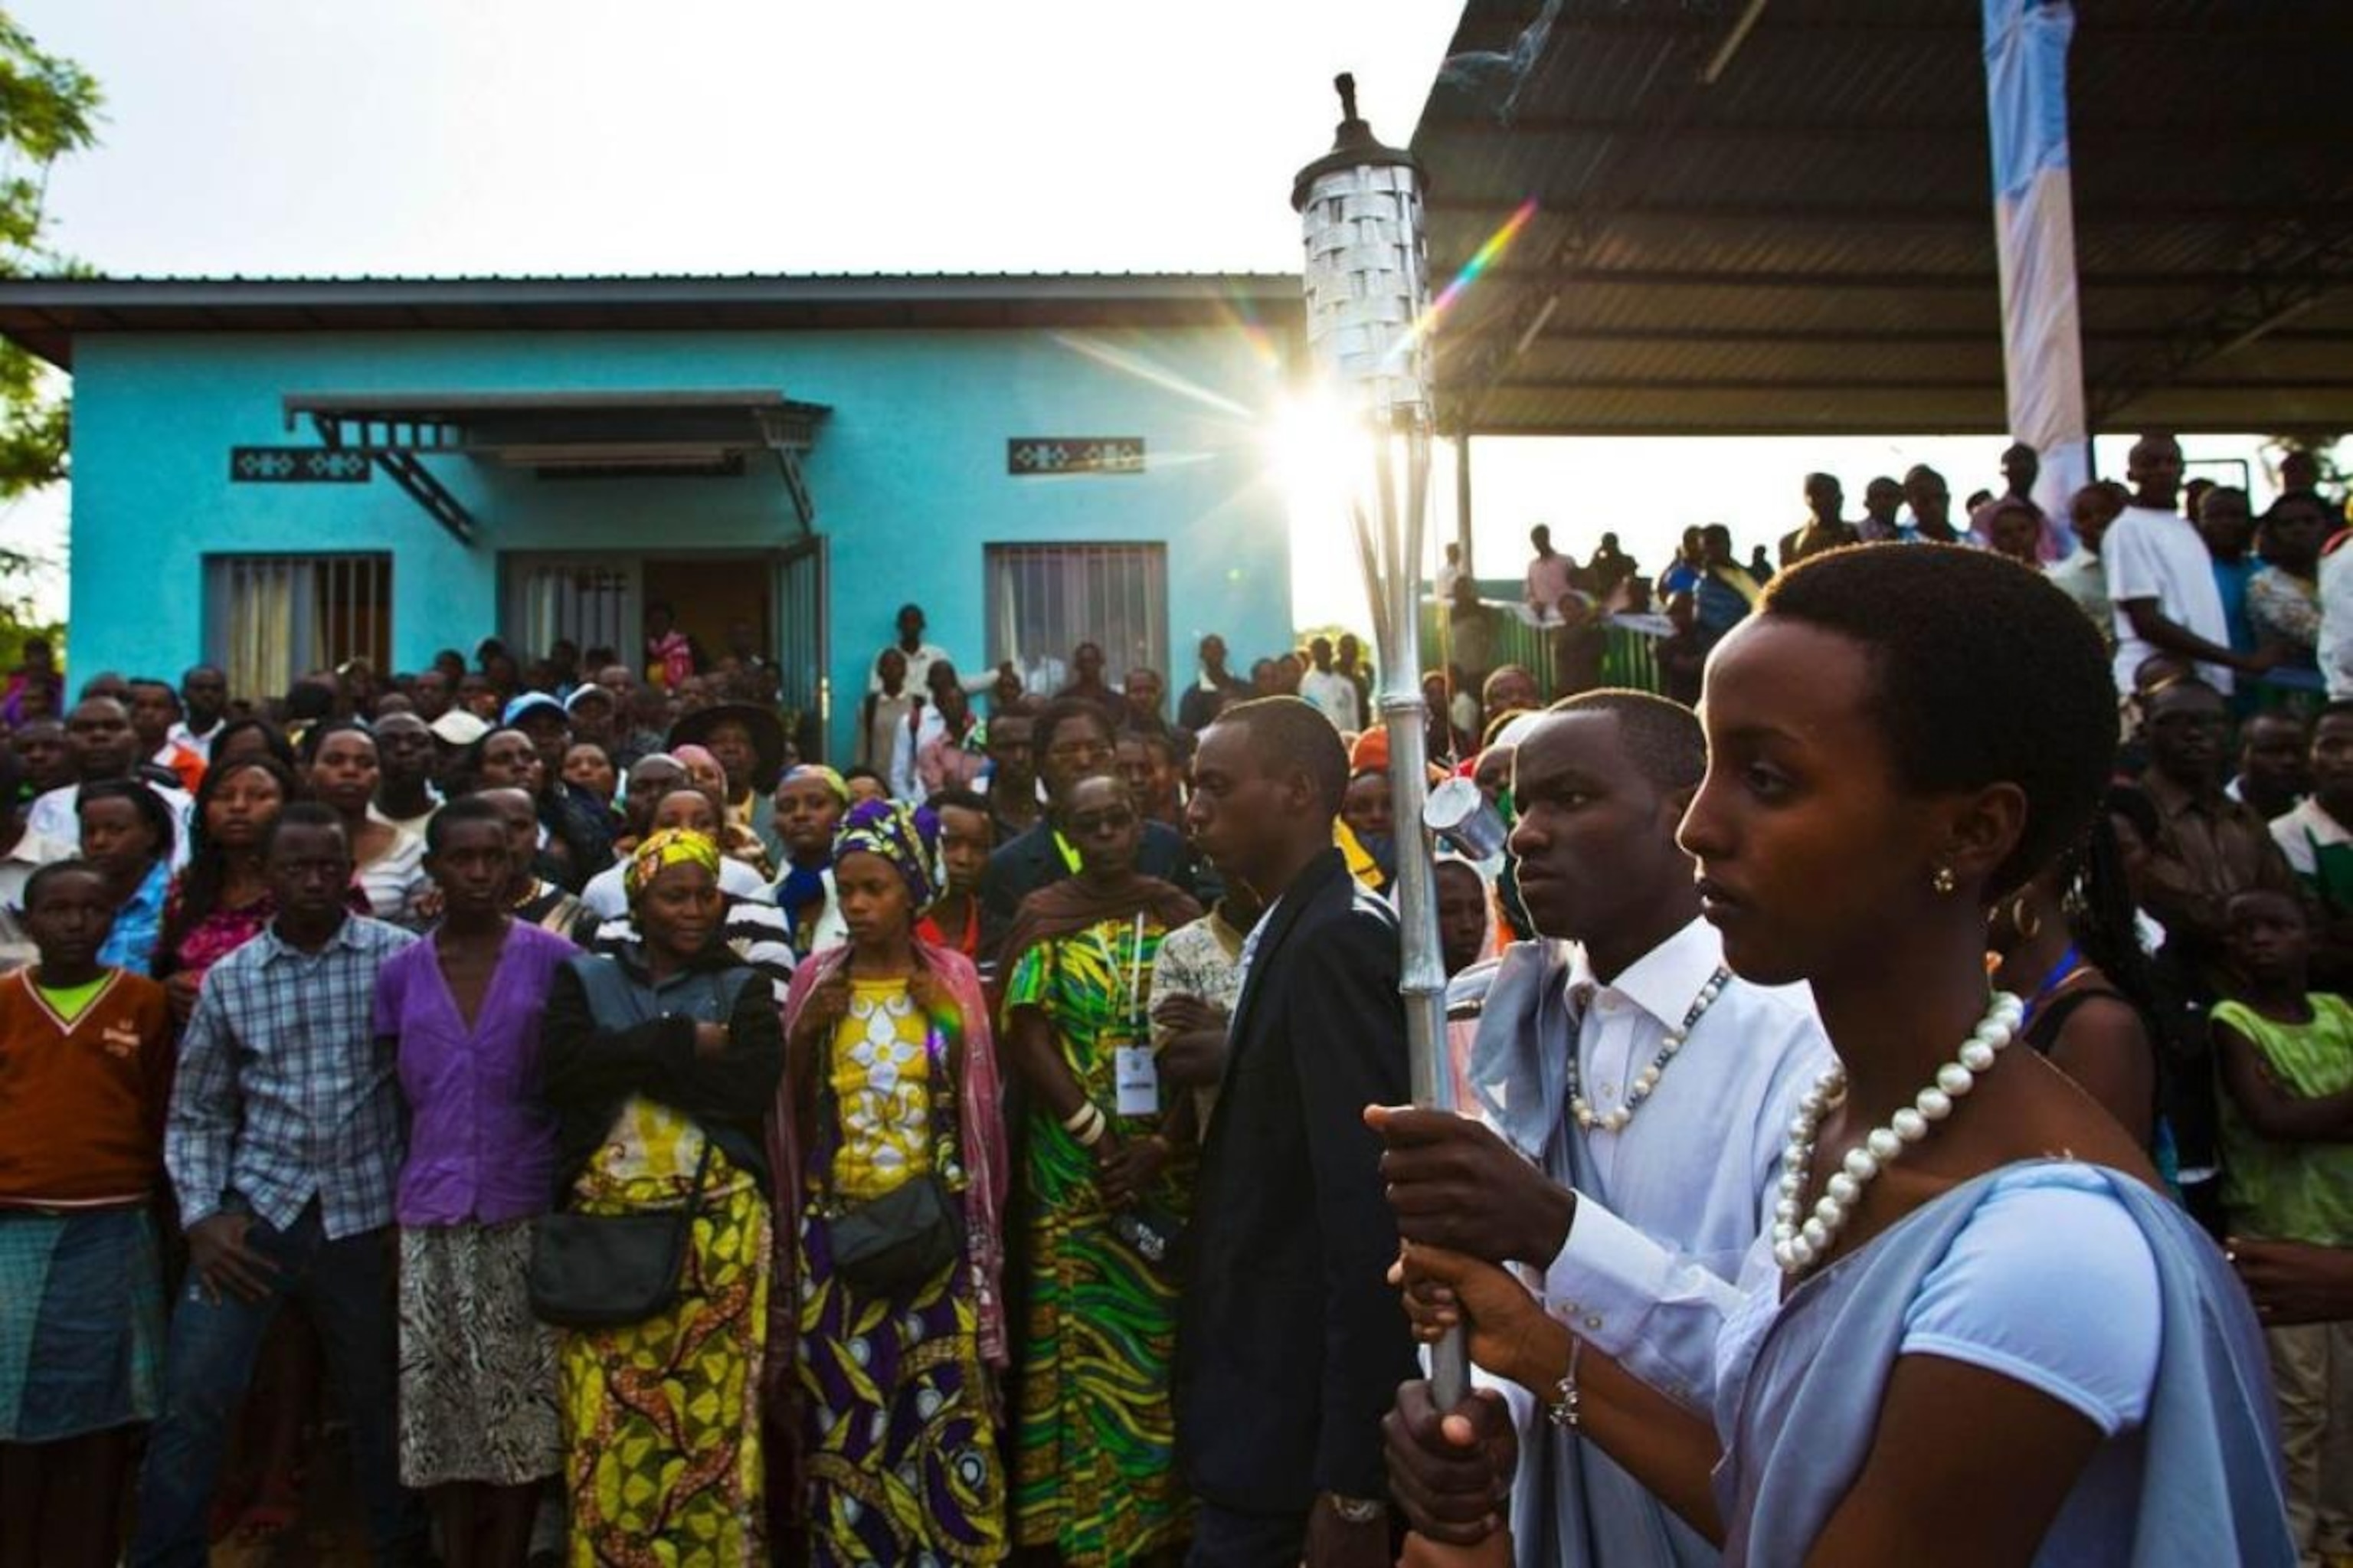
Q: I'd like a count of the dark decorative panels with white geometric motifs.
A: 2